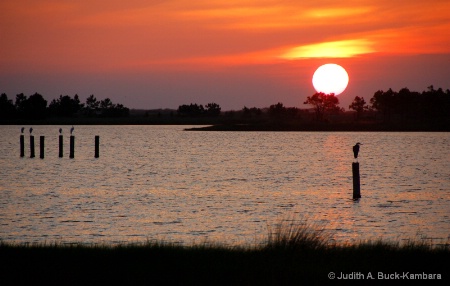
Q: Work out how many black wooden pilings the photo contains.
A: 7